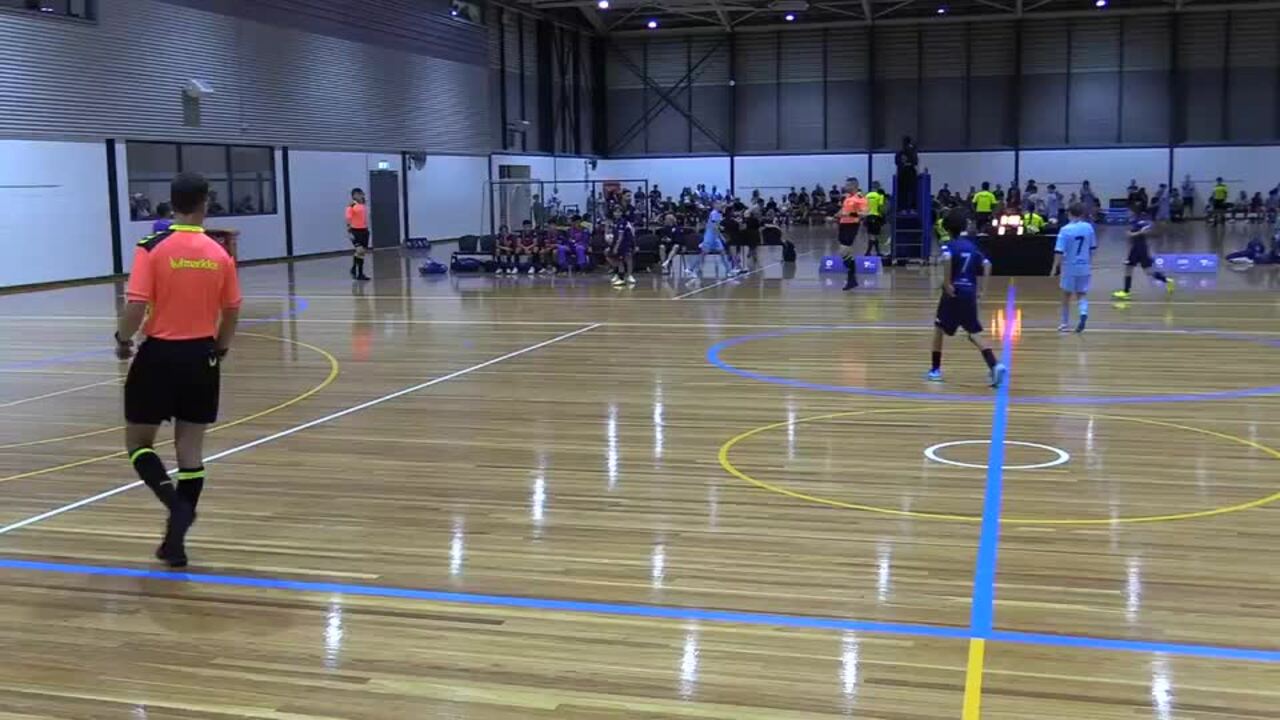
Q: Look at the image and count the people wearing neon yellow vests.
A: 5